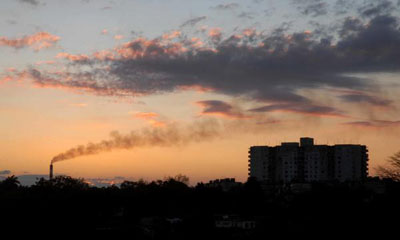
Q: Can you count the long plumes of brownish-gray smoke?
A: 1